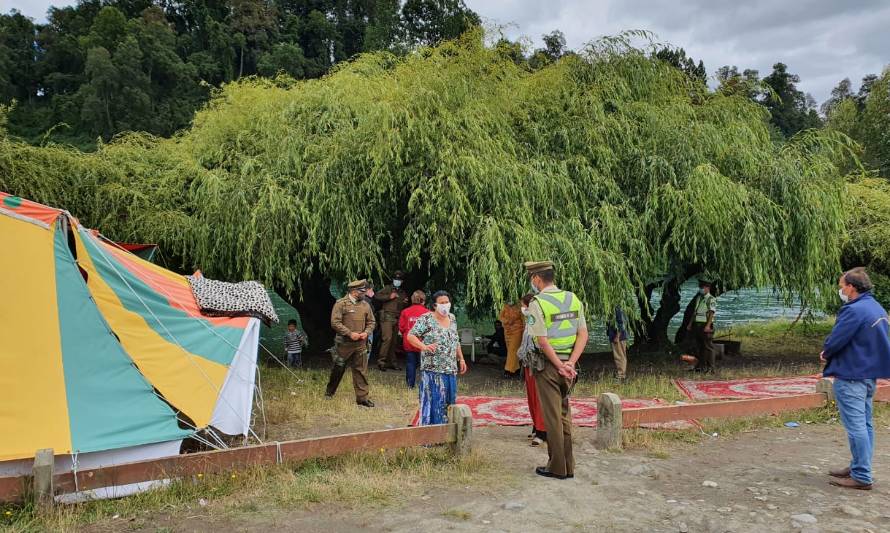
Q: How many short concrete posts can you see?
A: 4